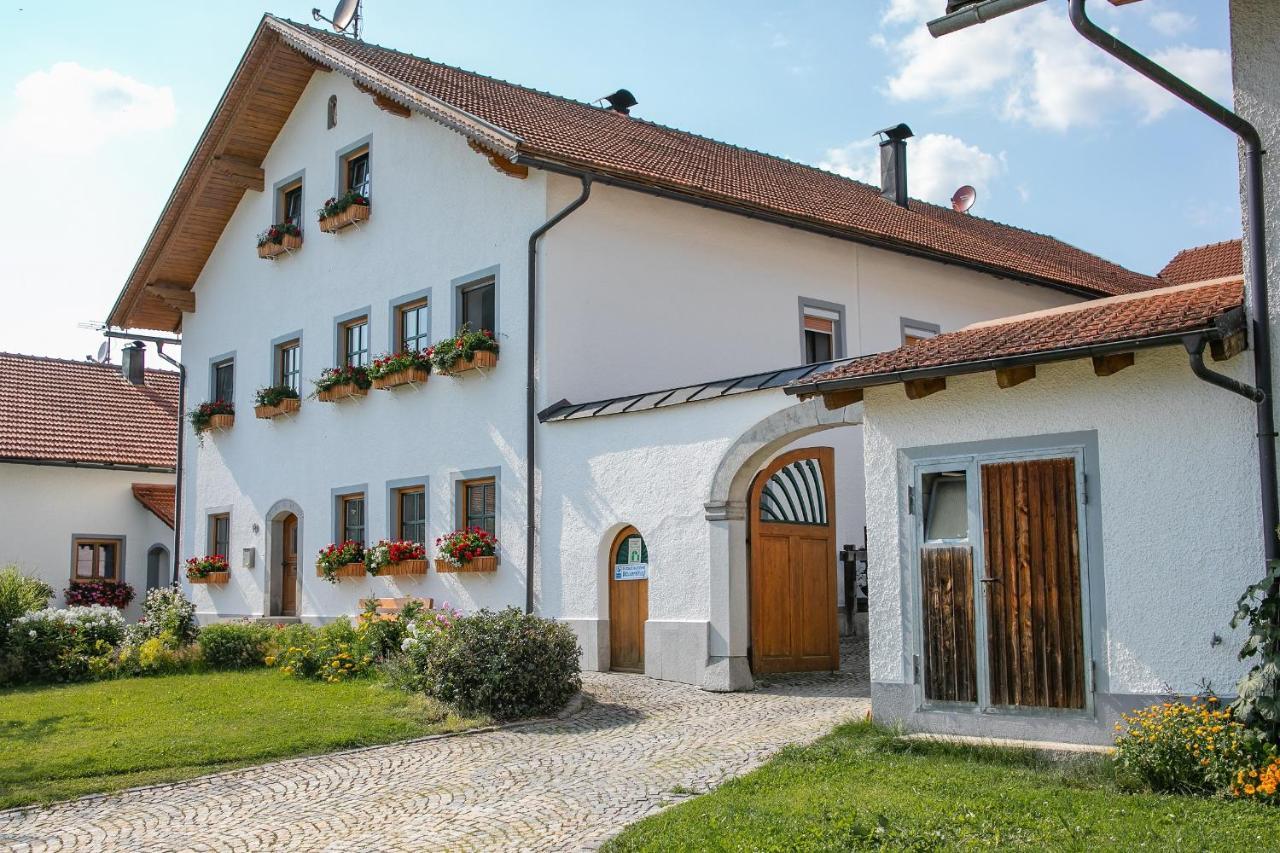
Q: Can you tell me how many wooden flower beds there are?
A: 11